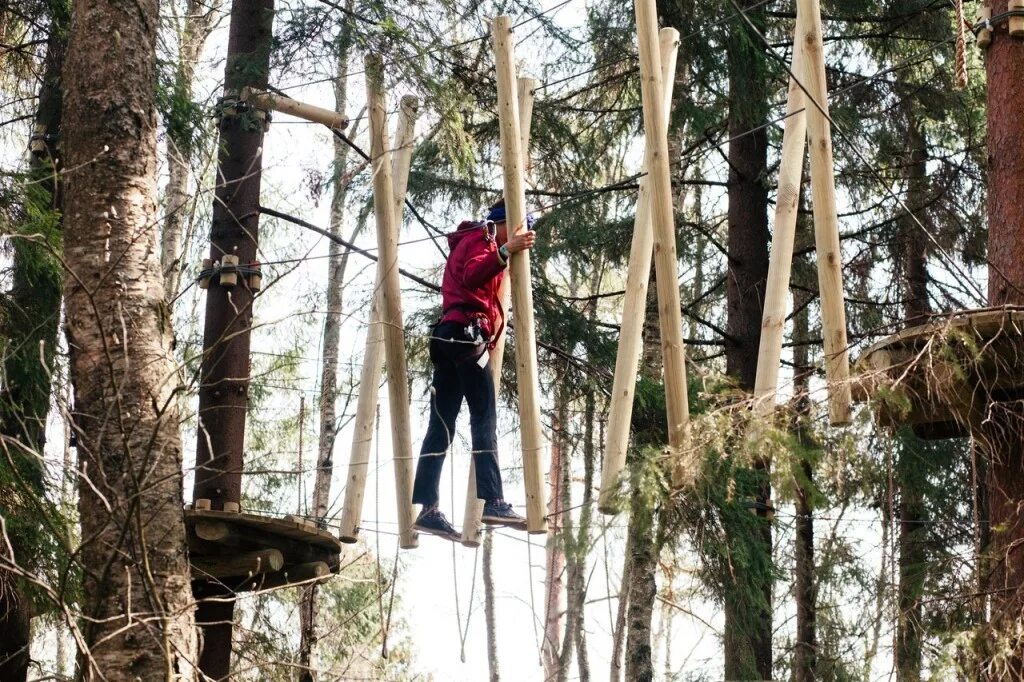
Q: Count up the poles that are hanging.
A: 8